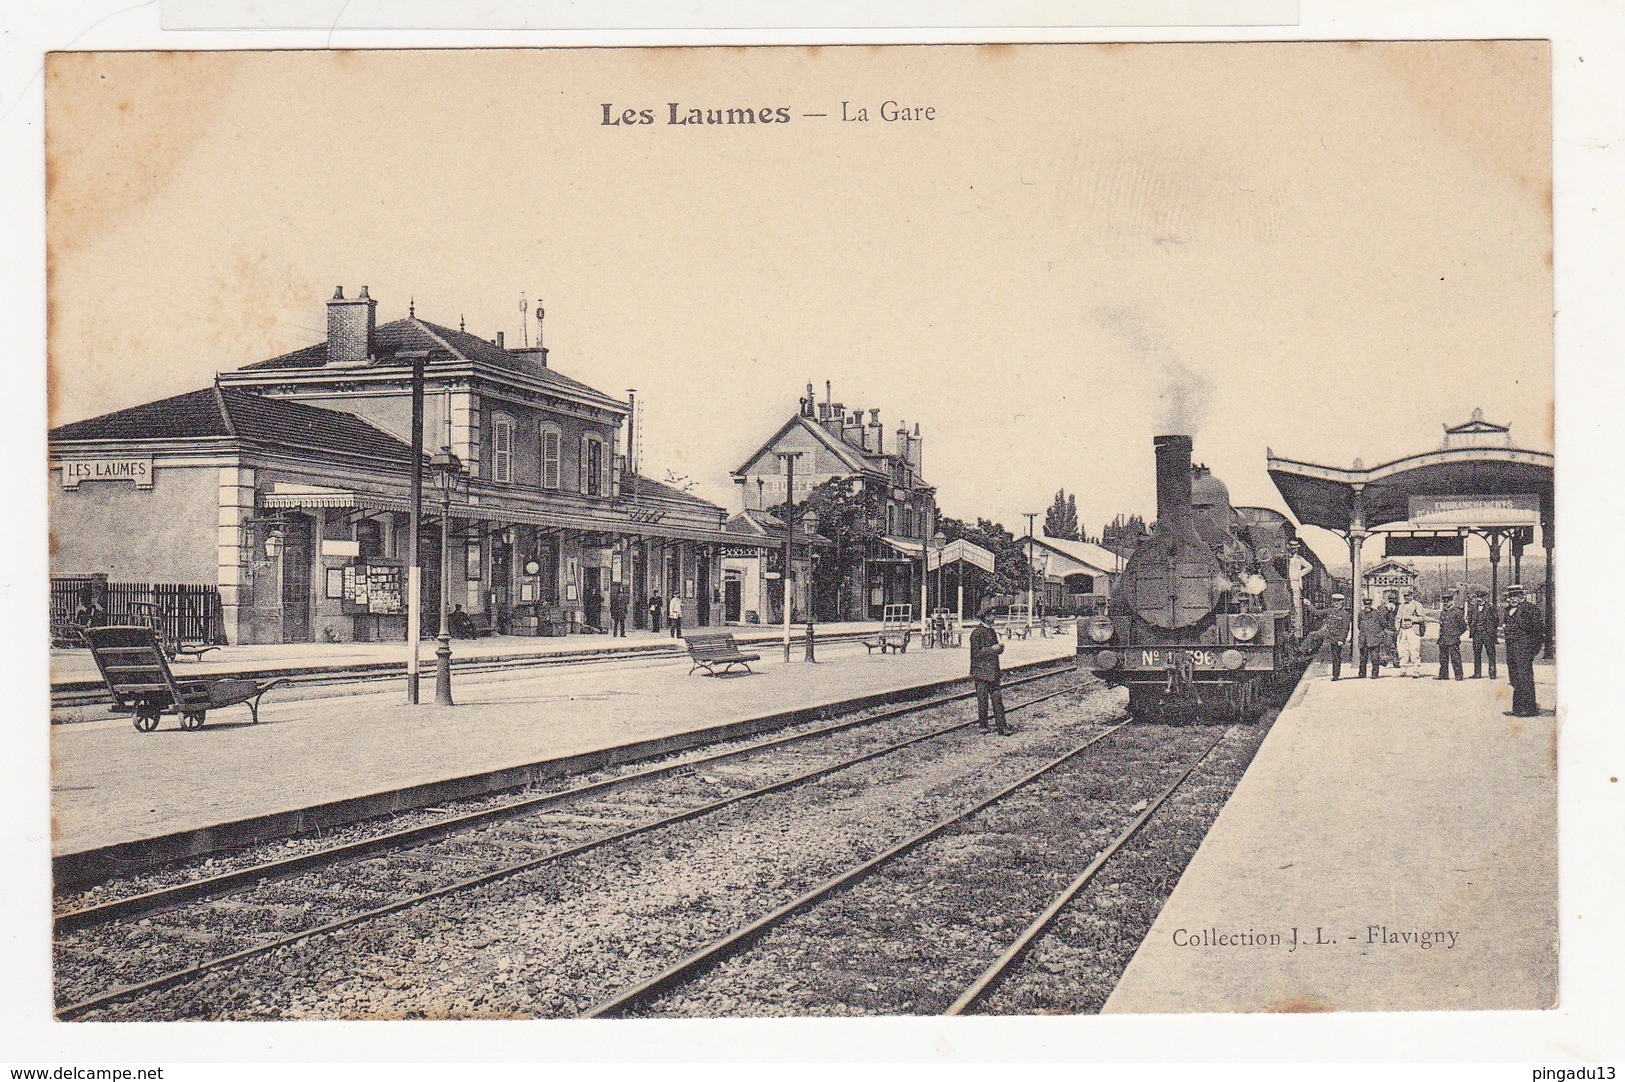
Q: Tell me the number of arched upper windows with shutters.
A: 3